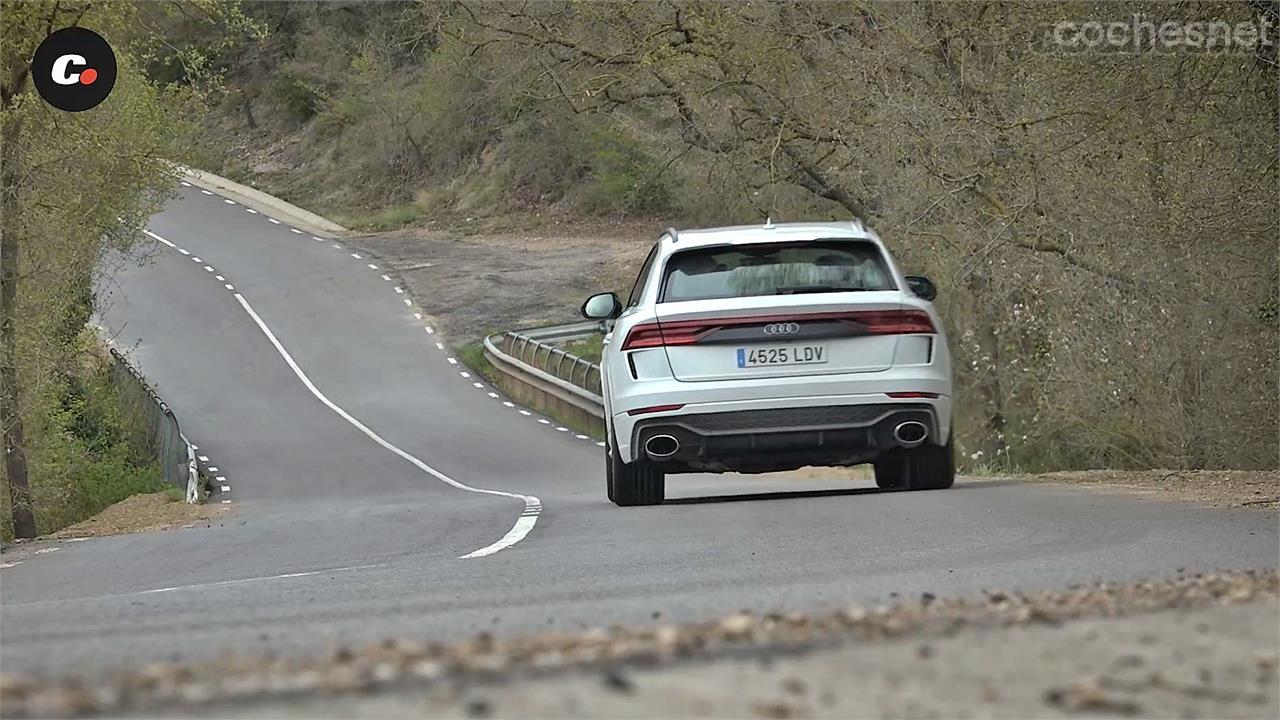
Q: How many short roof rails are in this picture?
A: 2